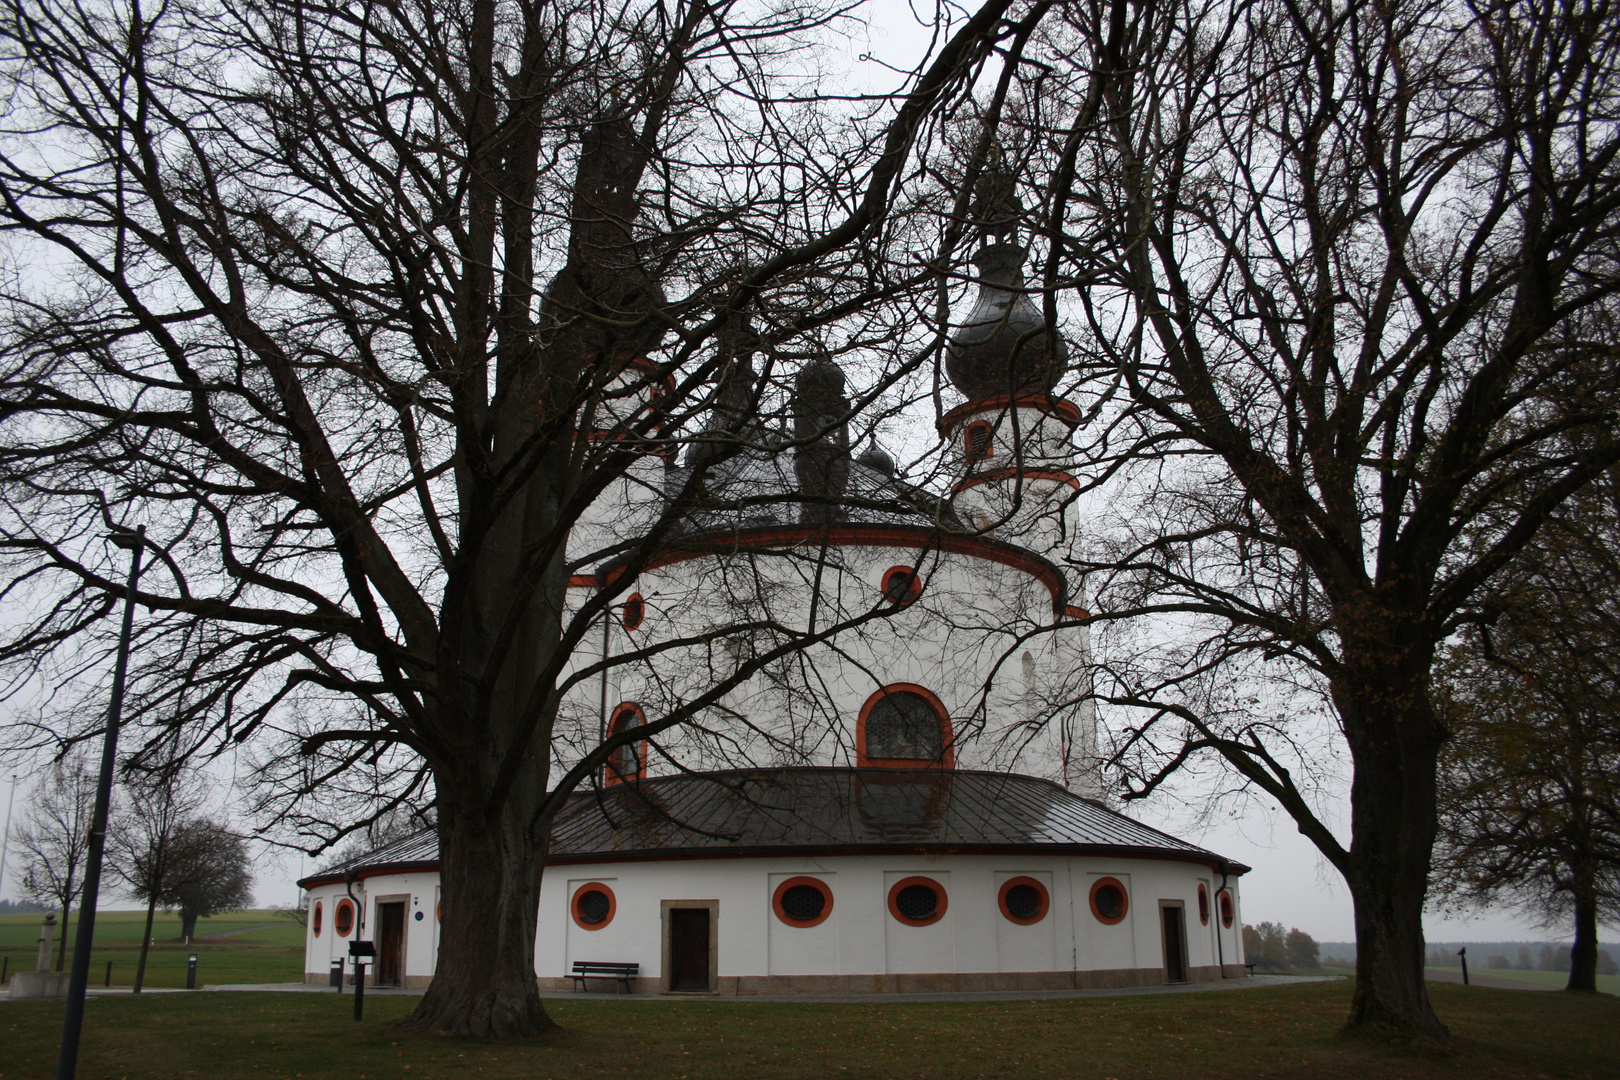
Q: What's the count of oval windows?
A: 12